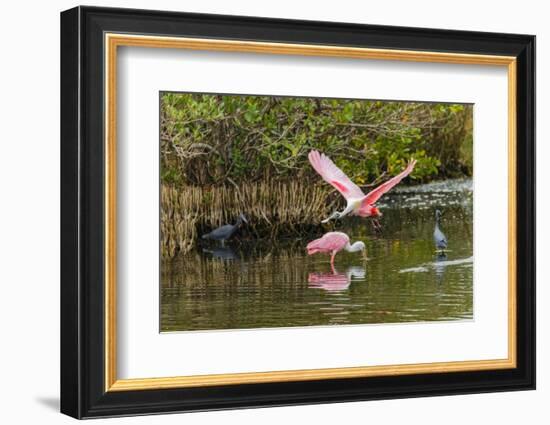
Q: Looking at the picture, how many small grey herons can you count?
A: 2